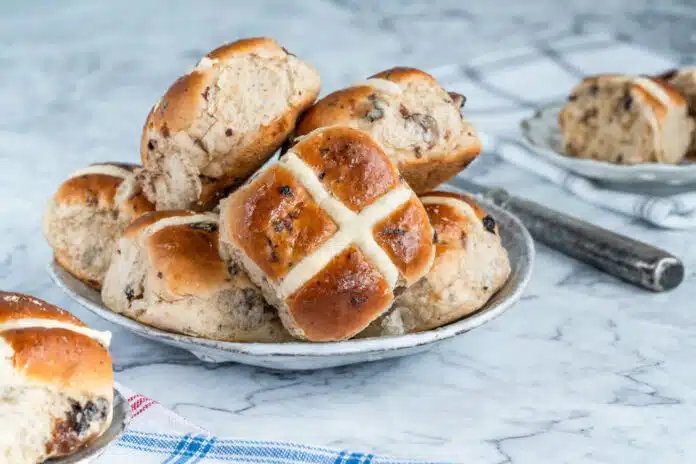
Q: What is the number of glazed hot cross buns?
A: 9